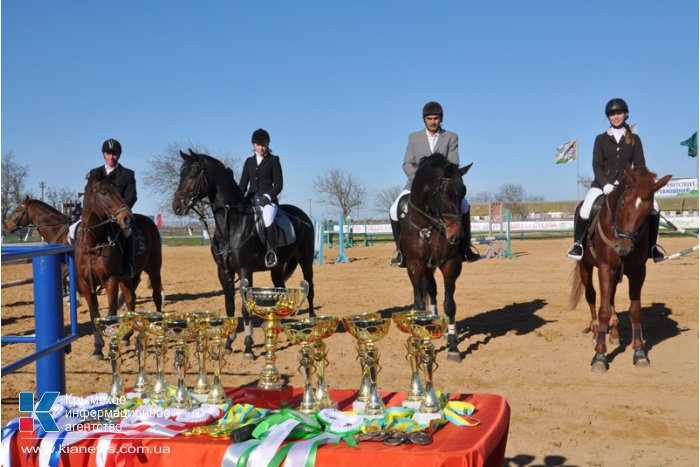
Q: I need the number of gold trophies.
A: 13